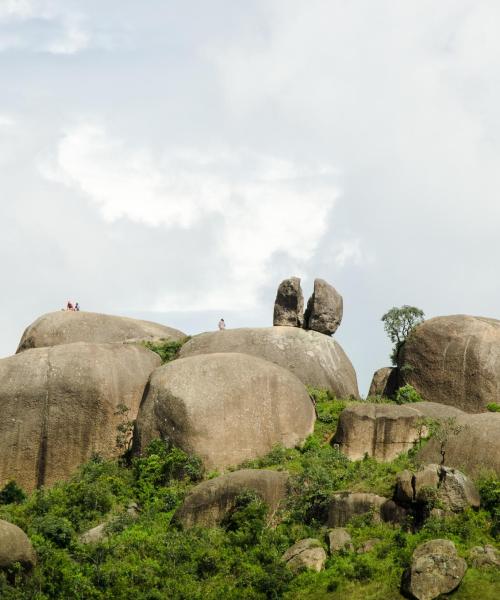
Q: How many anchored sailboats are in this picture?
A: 0